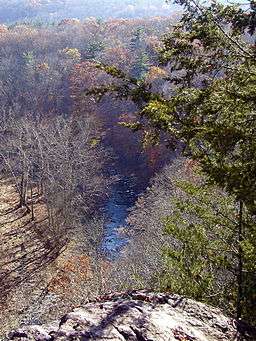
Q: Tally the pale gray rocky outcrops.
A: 1